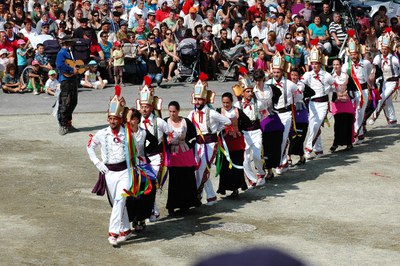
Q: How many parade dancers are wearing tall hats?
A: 8